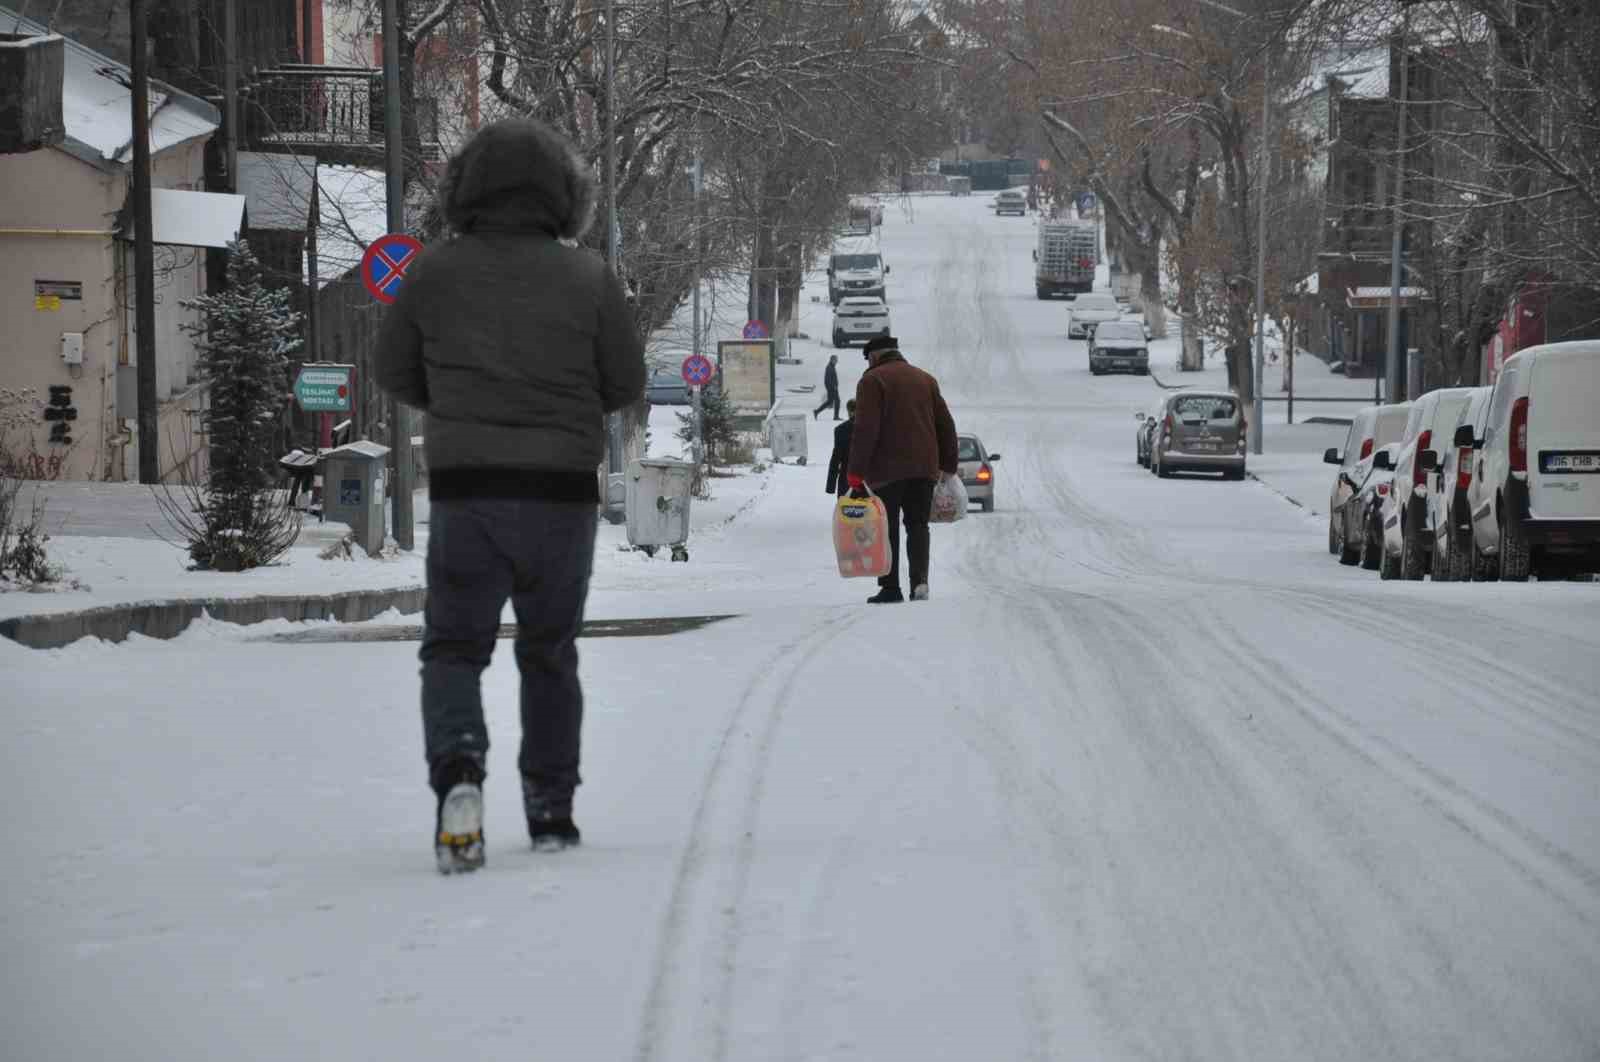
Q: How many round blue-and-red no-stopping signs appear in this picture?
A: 3